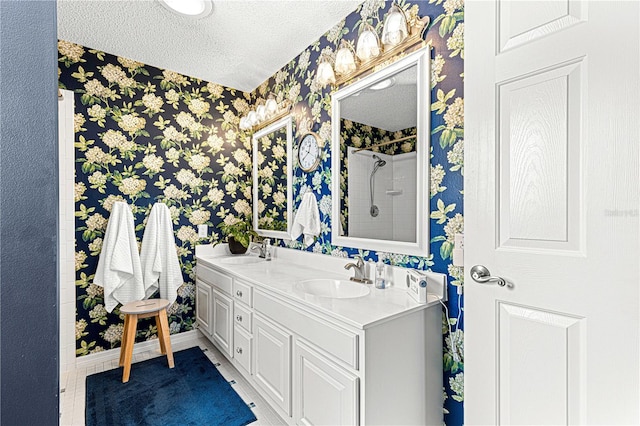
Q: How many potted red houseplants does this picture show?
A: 0